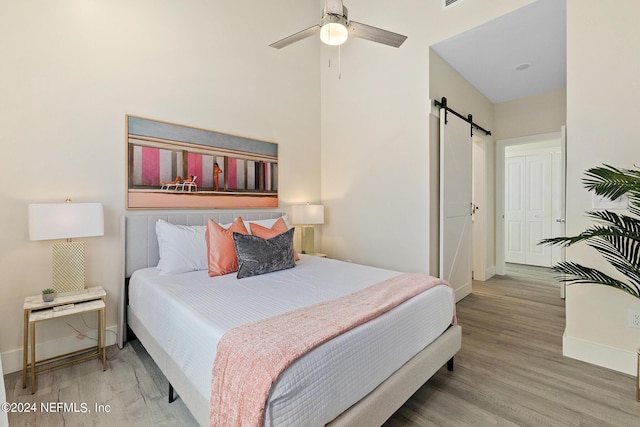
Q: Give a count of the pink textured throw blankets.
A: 1